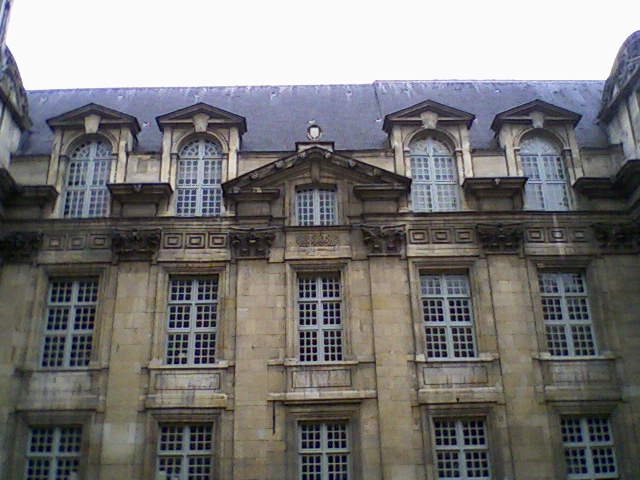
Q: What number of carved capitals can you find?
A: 6